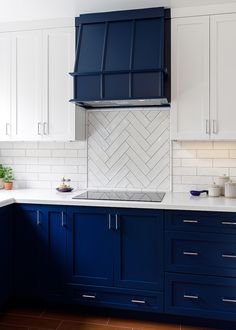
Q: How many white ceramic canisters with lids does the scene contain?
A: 3